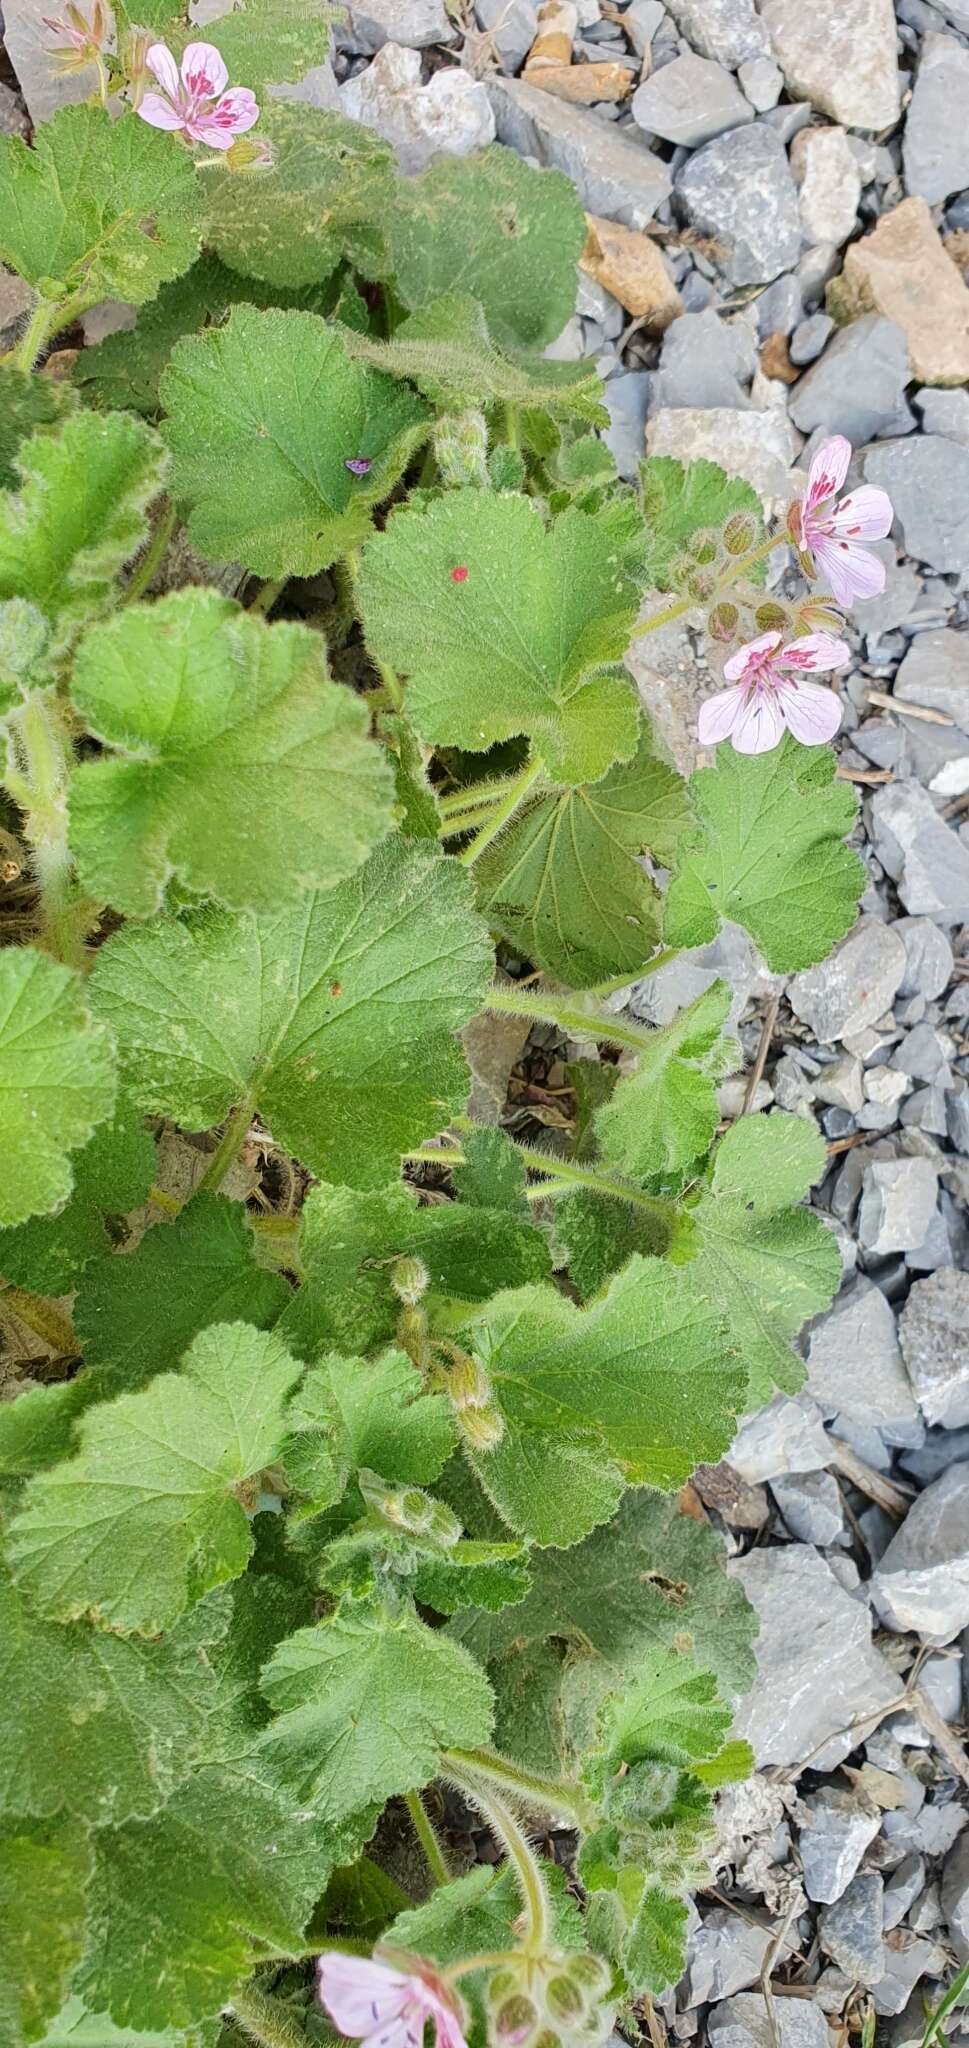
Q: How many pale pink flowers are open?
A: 4